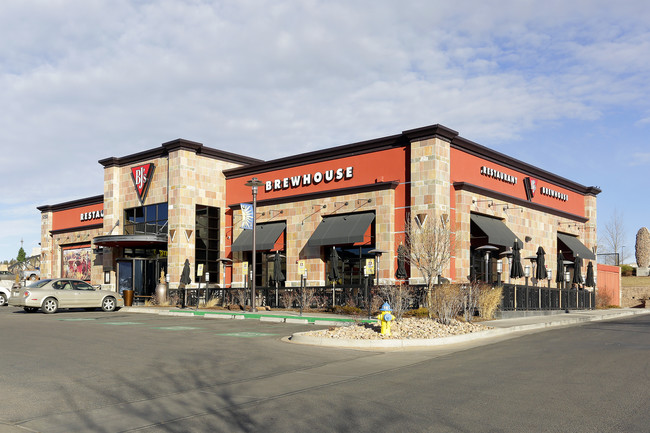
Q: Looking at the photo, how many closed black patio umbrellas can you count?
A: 9